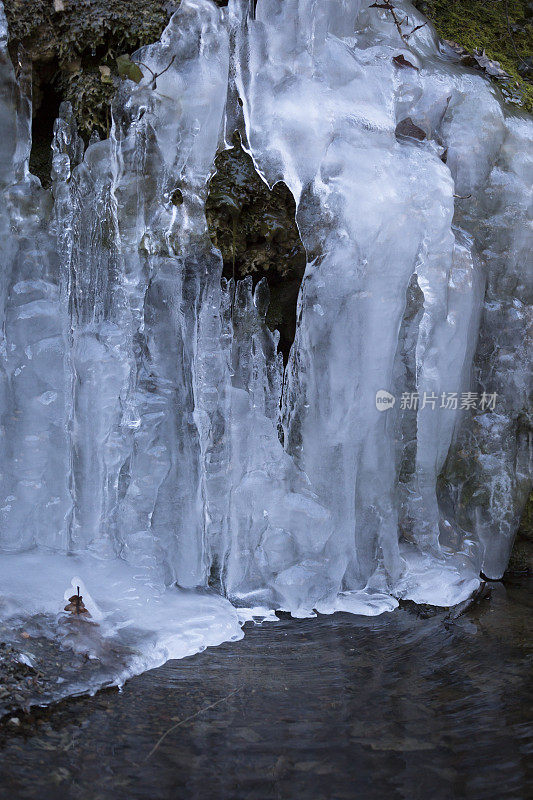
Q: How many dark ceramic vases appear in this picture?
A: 0